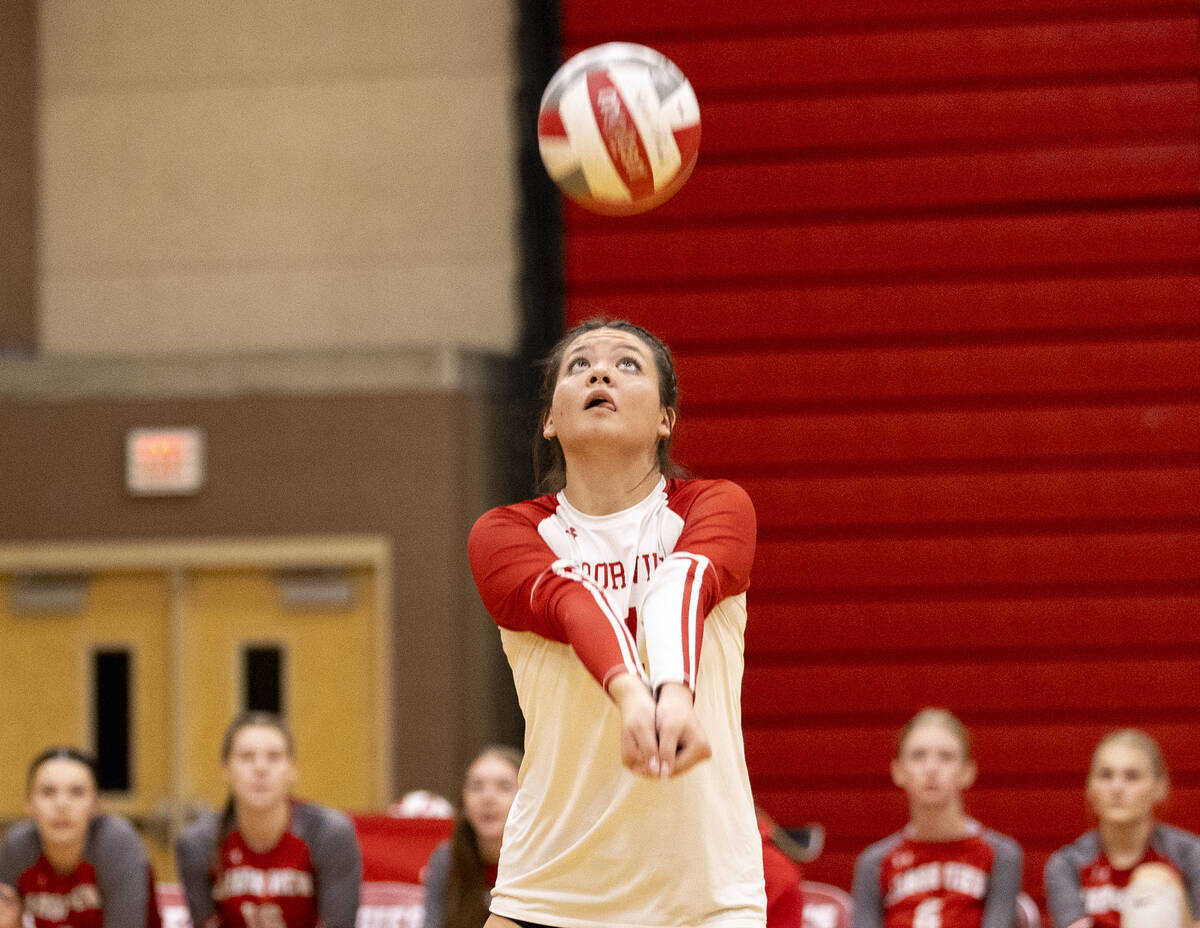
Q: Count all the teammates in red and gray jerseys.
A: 5